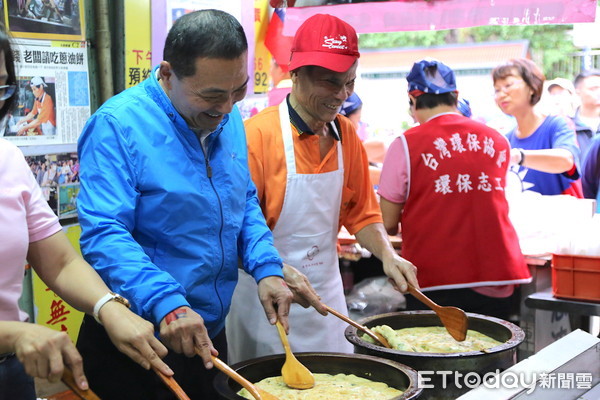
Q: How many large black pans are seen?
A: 2